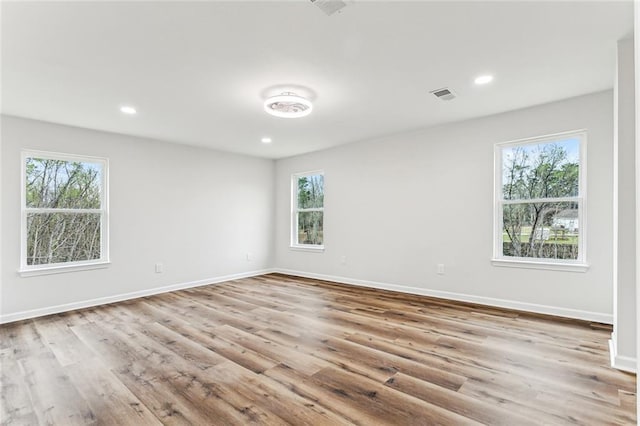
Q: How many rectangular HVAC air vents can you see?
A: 2